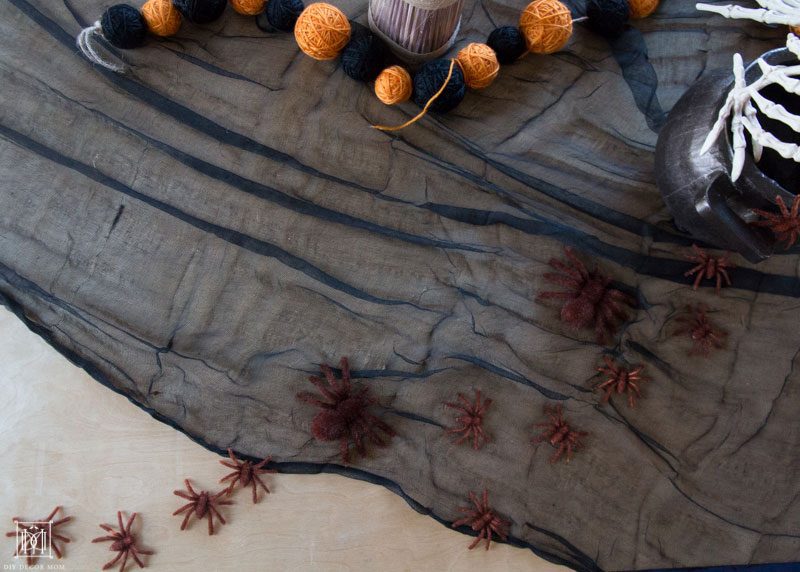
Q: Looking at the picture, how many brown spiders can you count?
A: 13